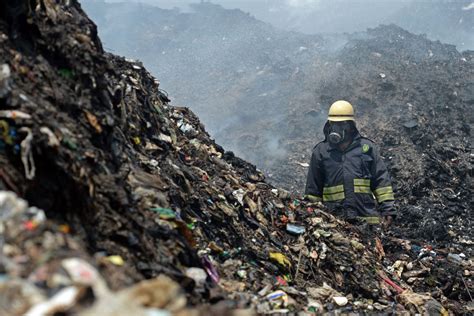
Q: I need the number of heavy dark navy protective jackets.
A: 1